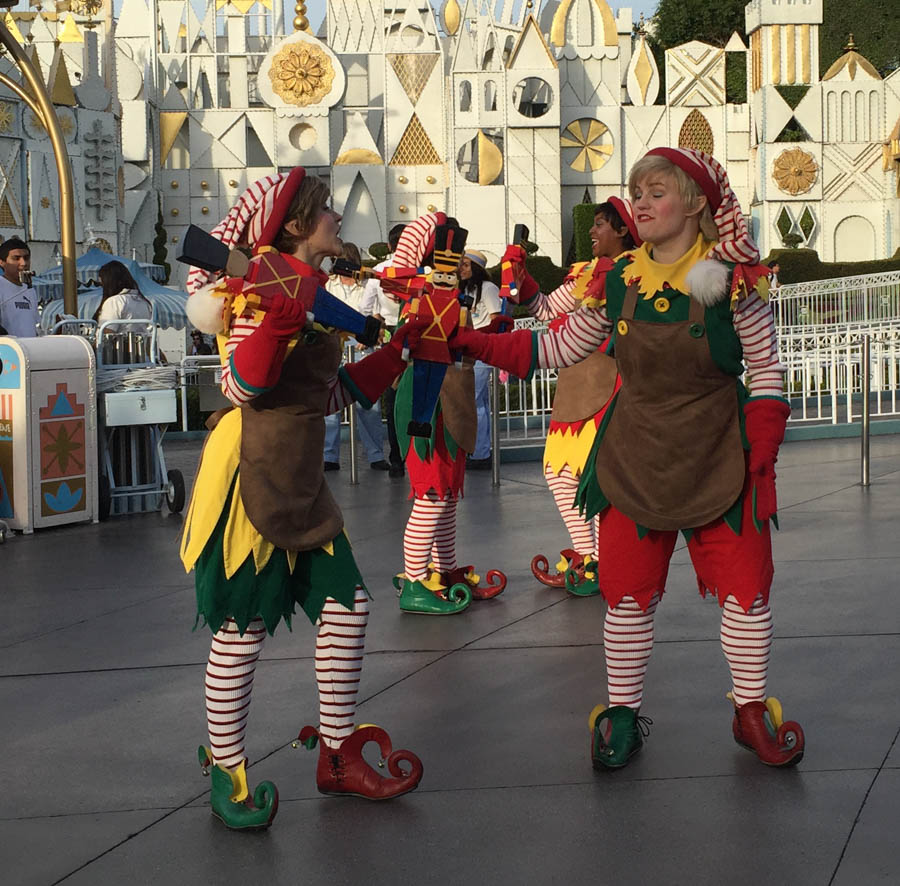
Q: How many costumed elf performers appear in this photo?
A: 4